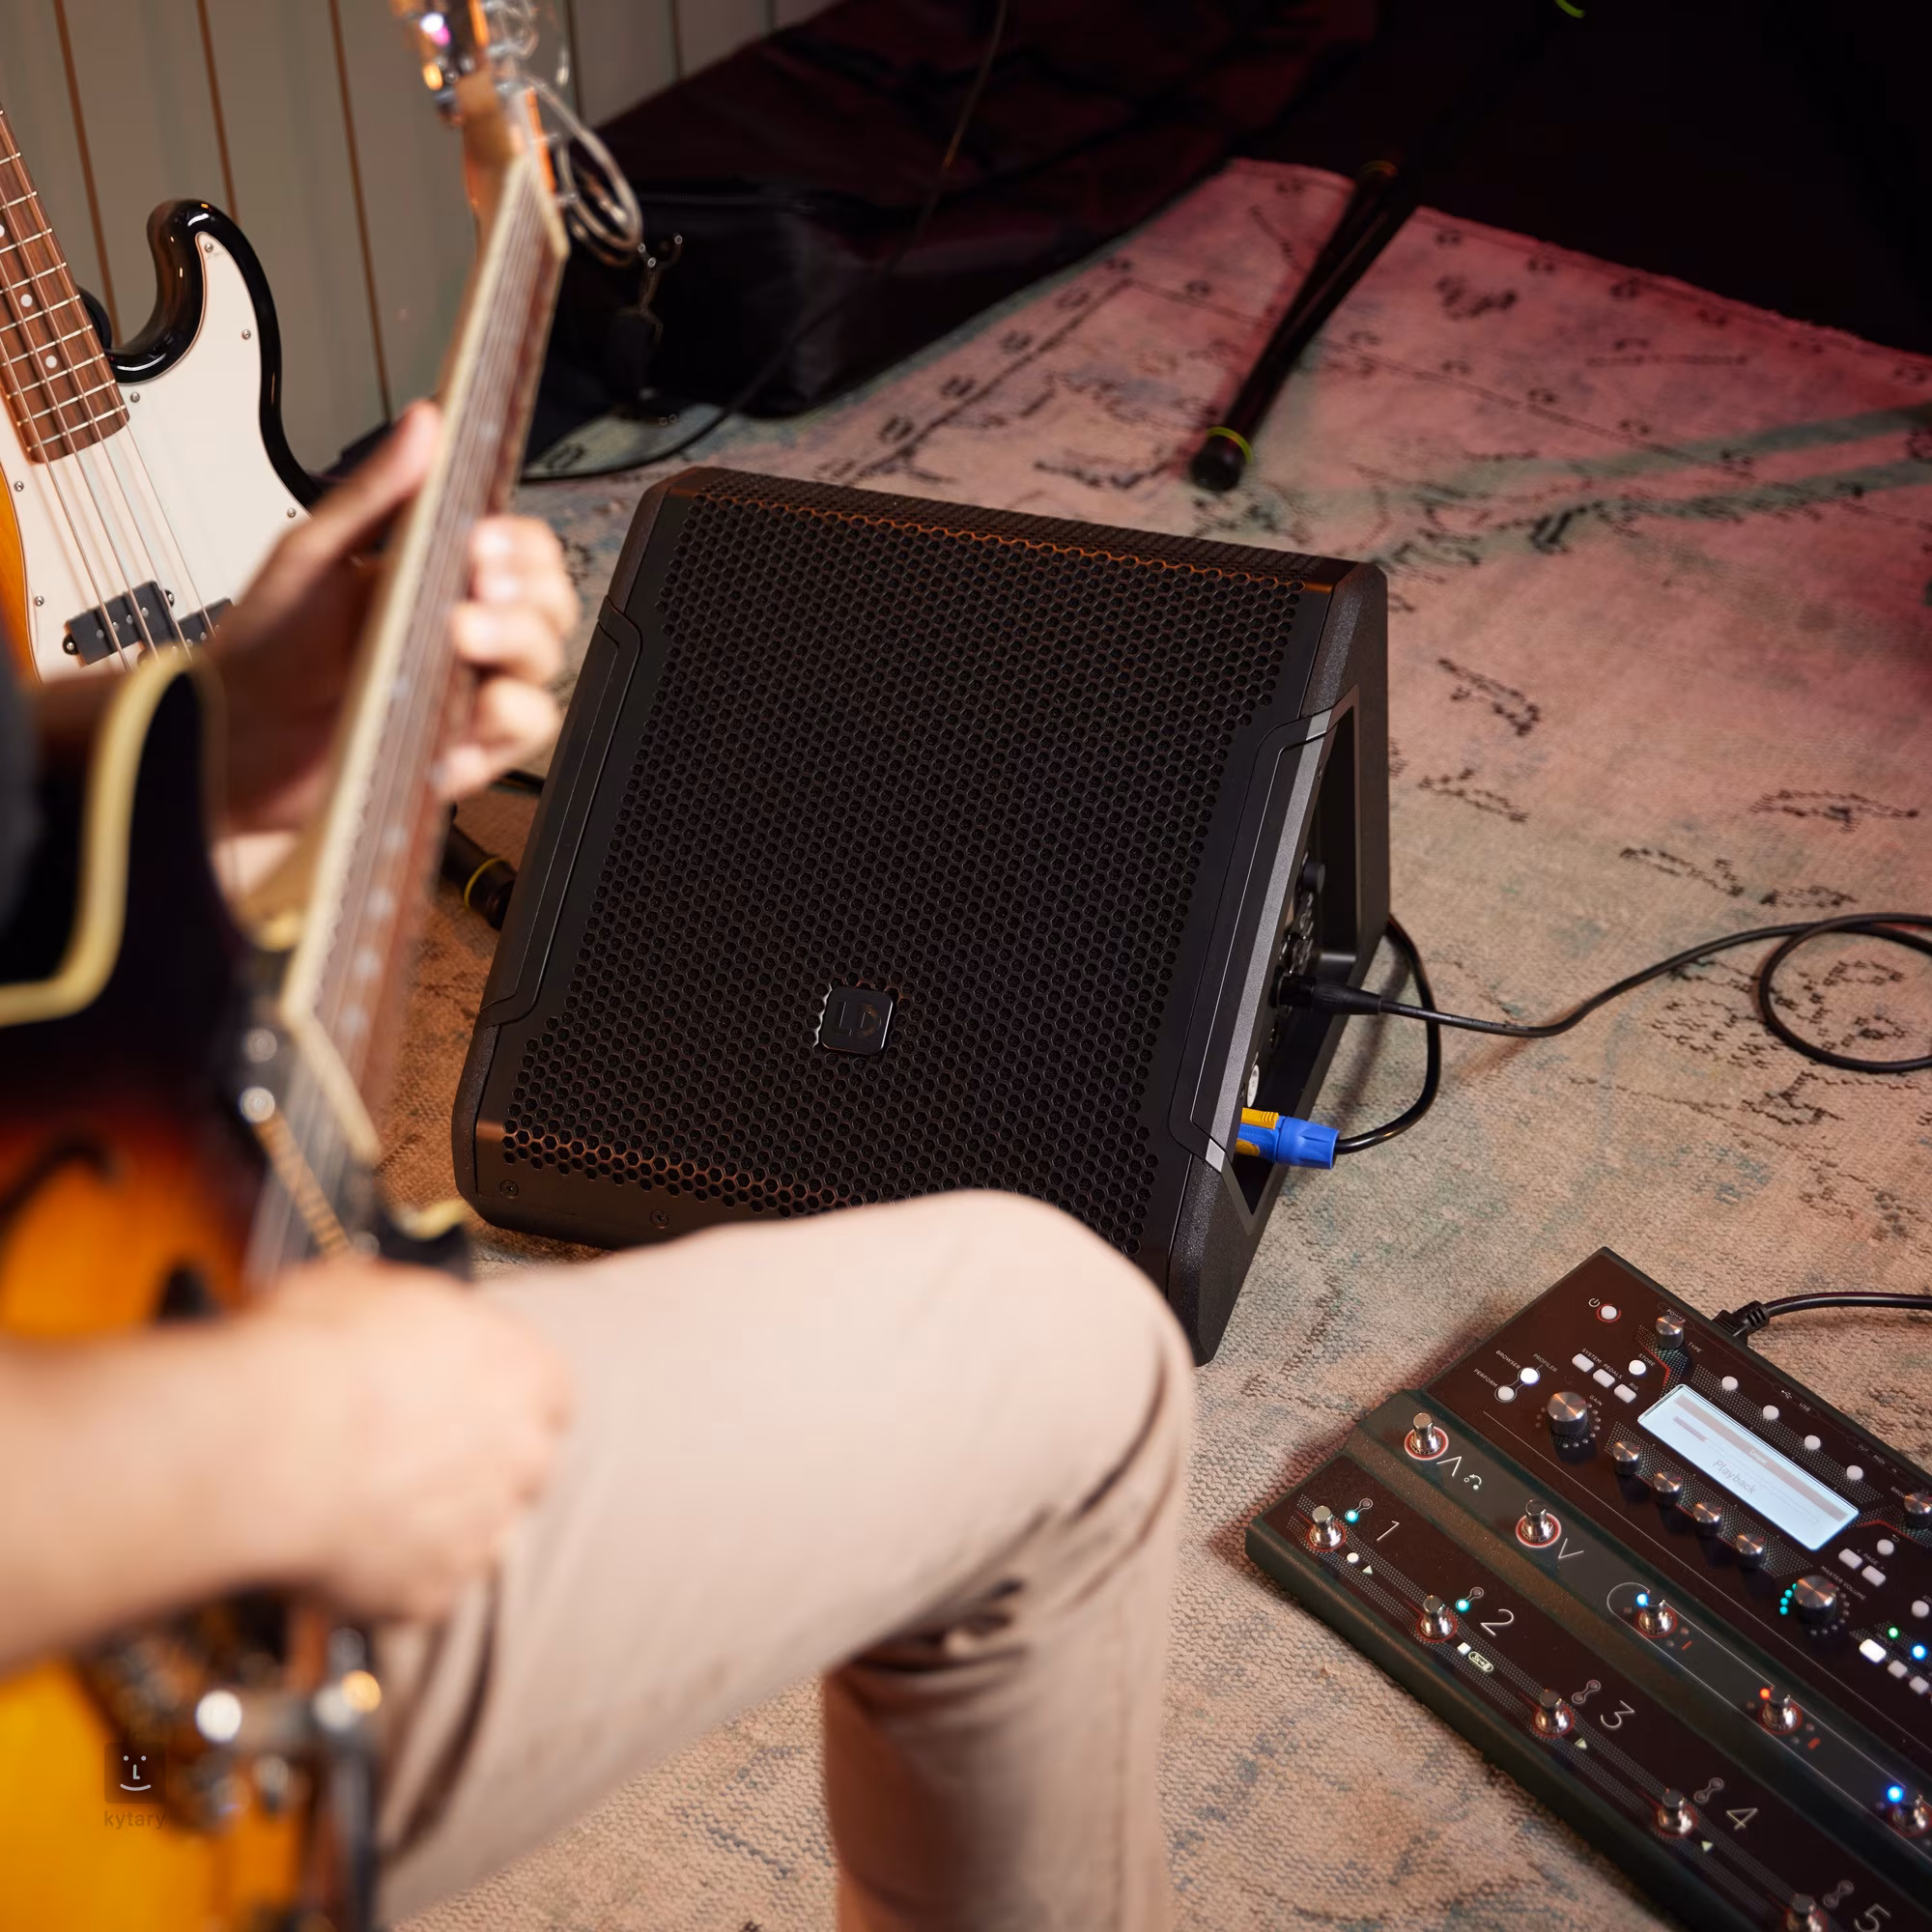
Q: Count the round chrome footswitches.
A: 10